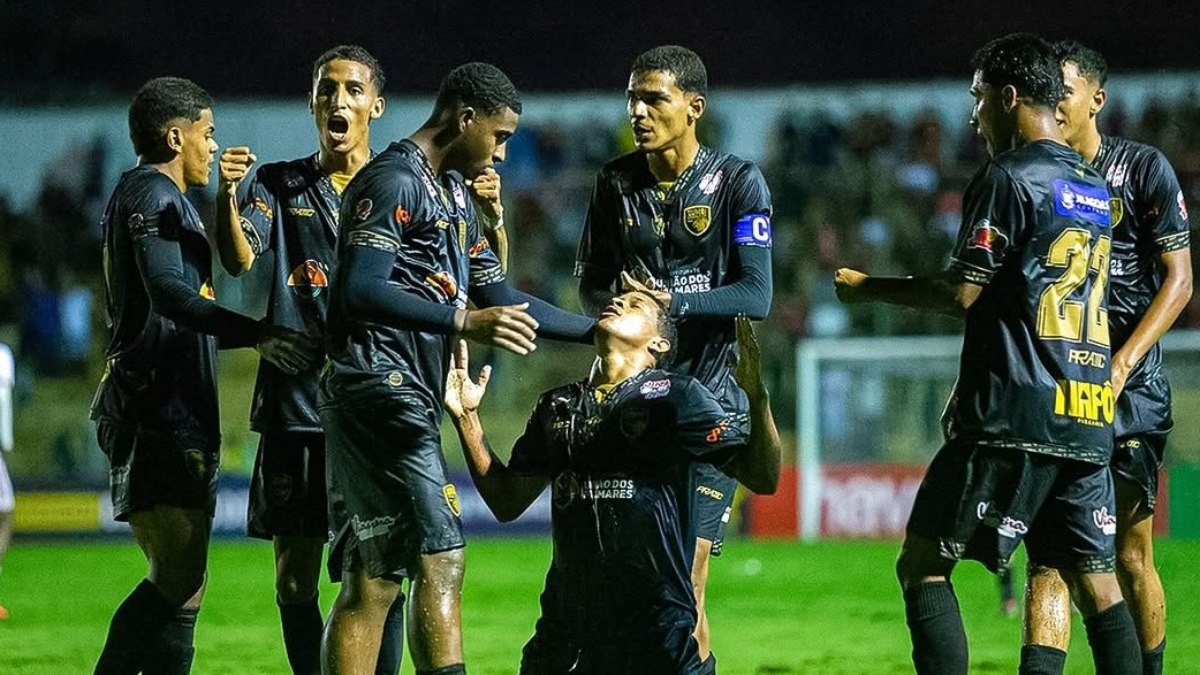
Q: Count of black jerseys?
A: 7